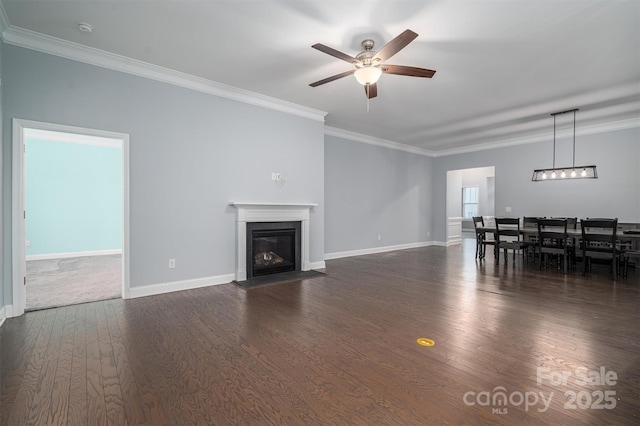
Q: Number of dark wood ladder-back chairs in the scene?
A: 7